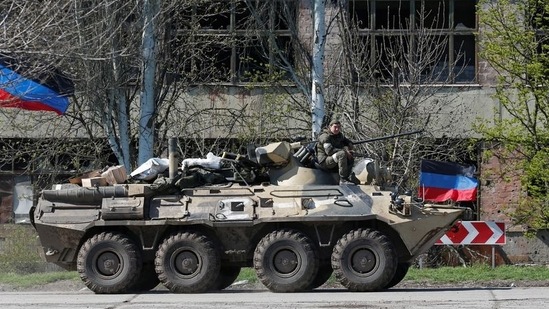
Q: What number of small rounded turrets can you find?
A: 1